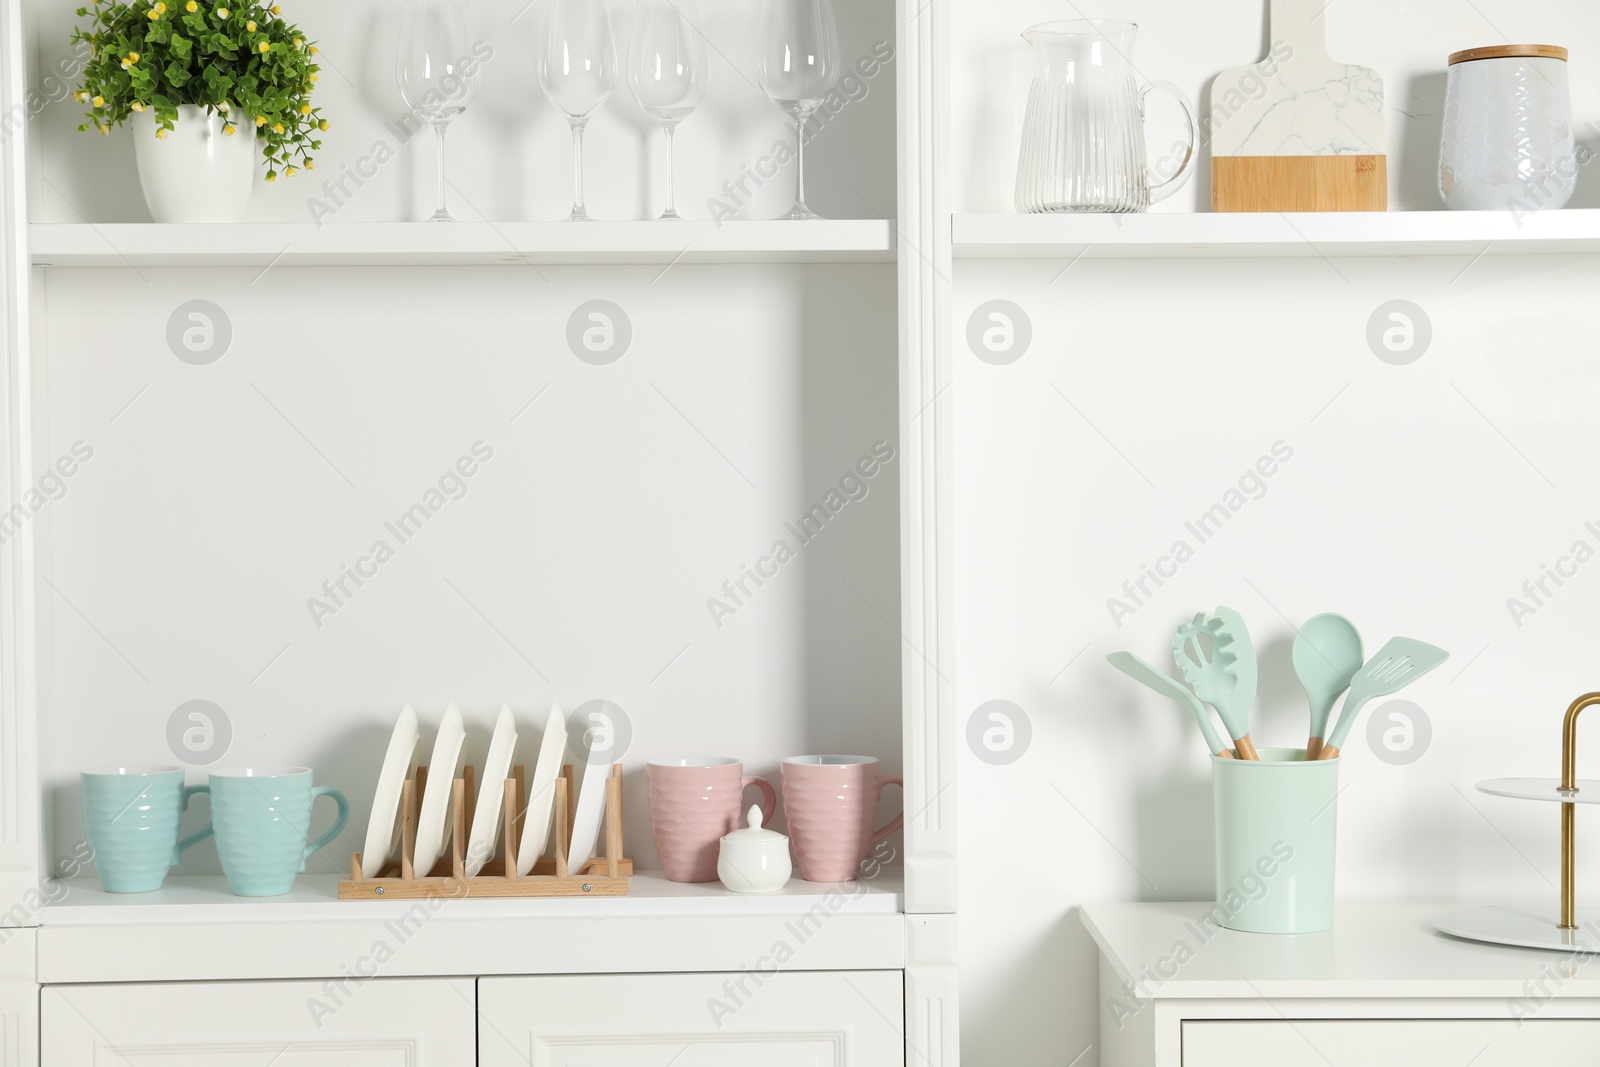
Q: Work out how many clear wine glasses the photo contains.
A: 4